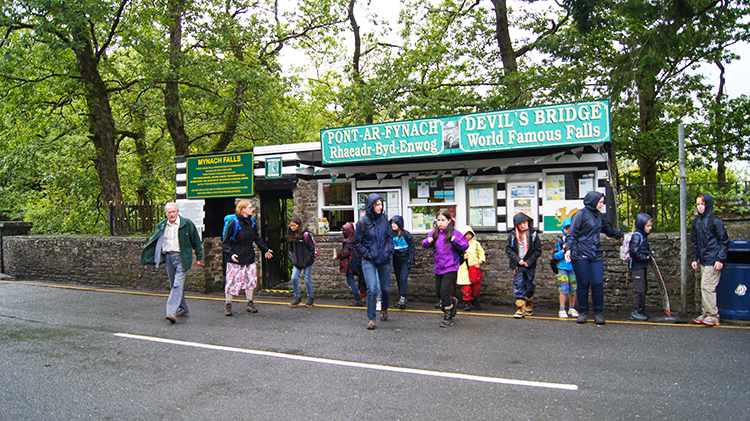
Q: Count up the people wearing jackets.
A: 13